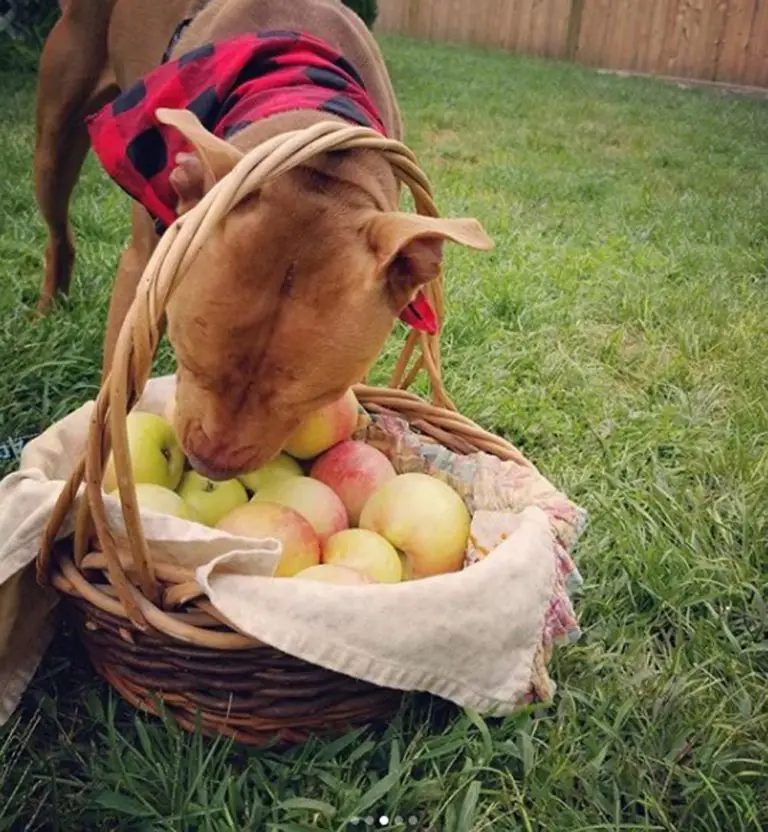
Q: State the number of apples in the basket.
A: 11